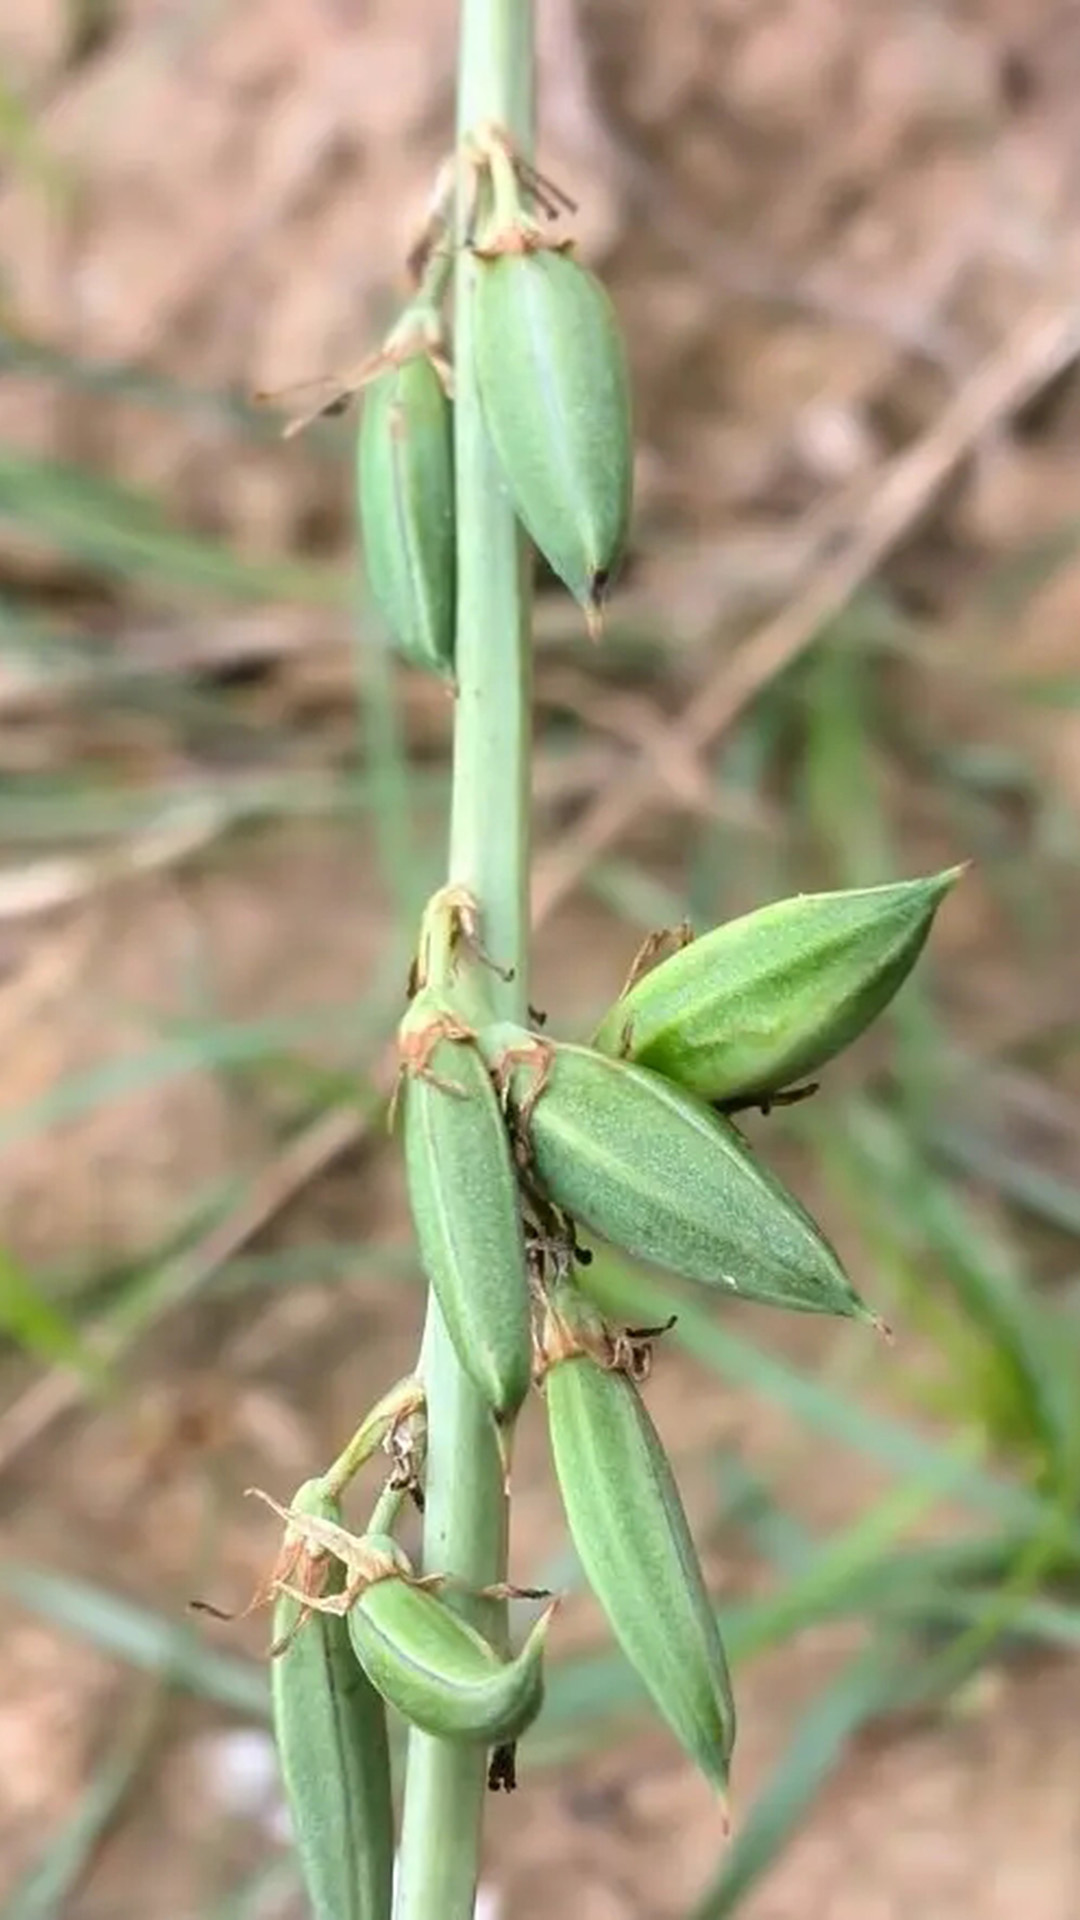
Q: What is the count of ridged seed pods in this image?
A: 8